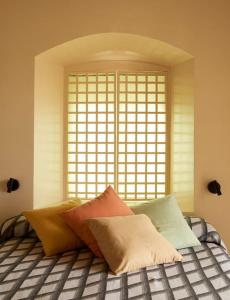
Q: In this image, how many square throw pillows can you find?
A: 4